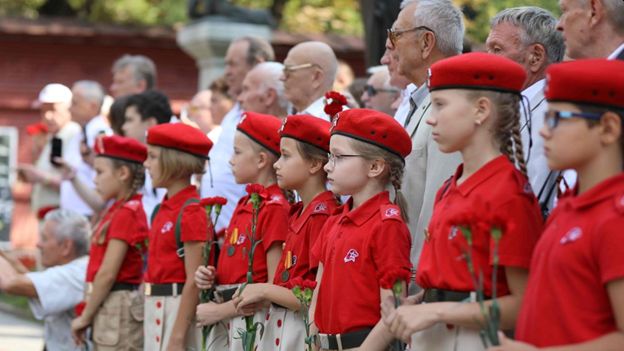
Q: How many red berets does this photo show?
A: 7